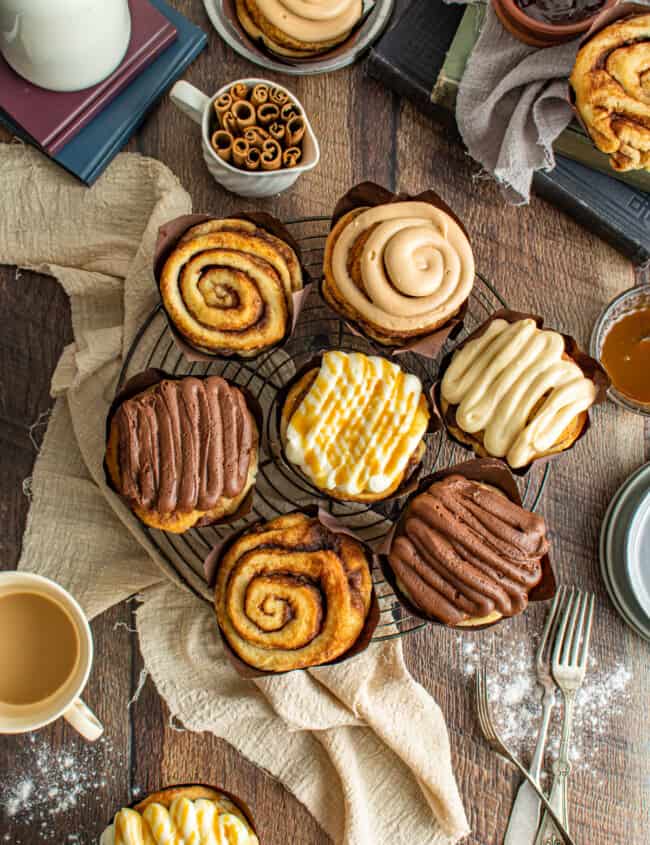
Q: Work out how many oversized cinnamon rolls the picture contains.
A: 10